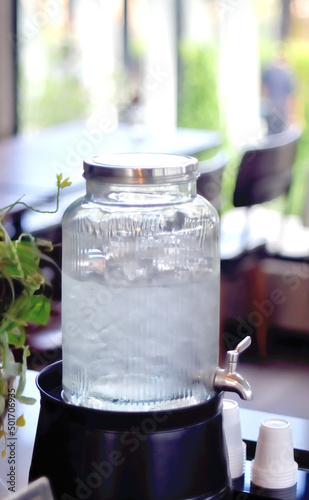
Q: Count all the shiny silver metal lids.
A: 1